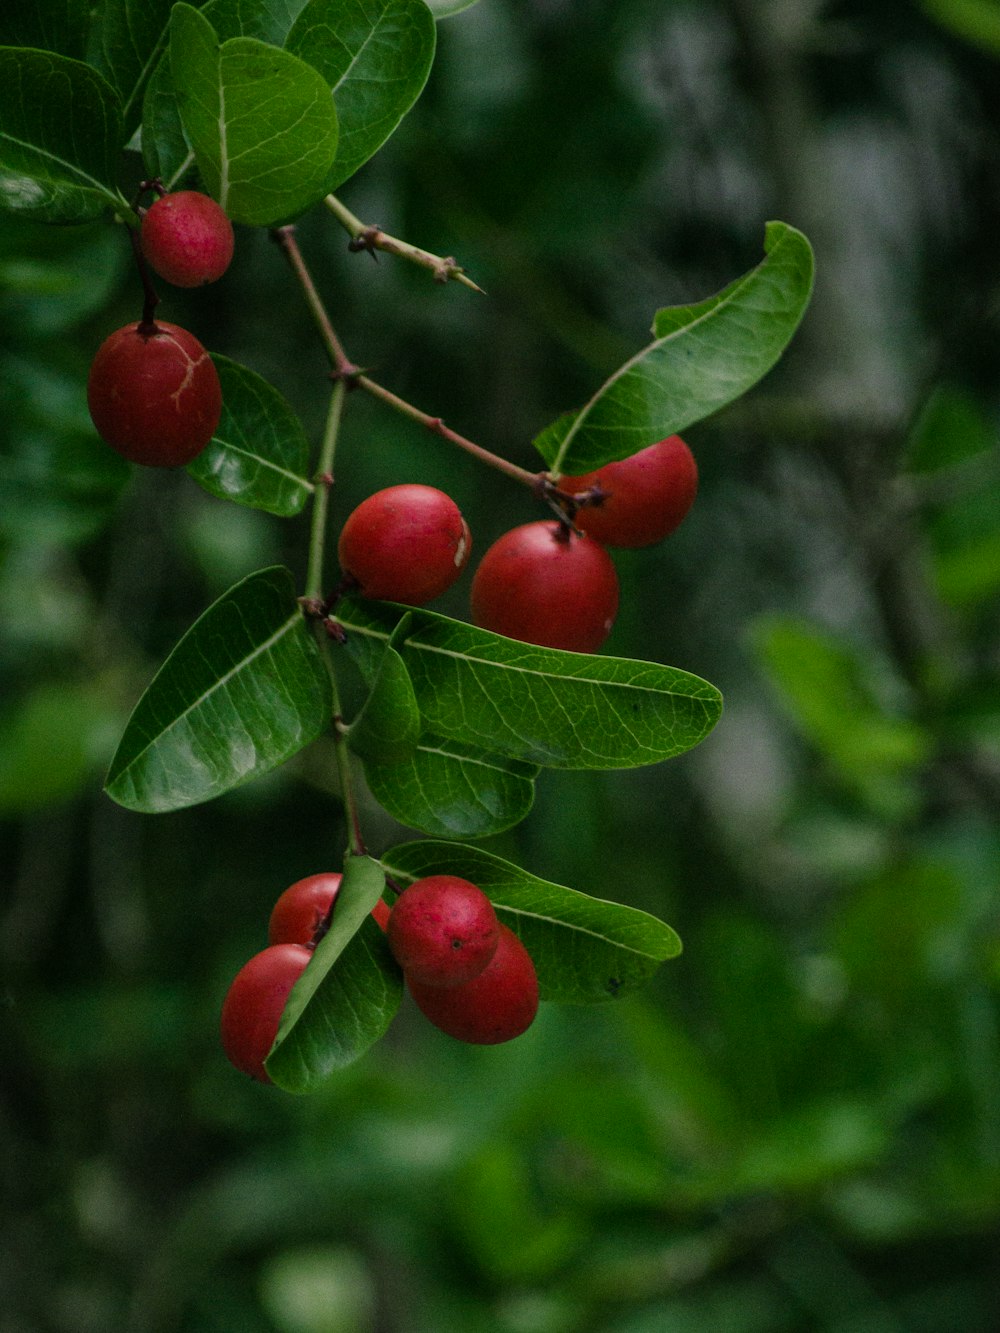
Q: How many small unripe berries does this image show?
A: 0